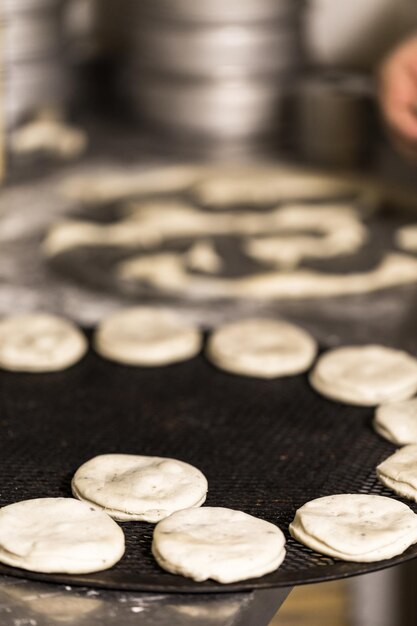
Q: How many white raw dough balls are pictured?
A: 10